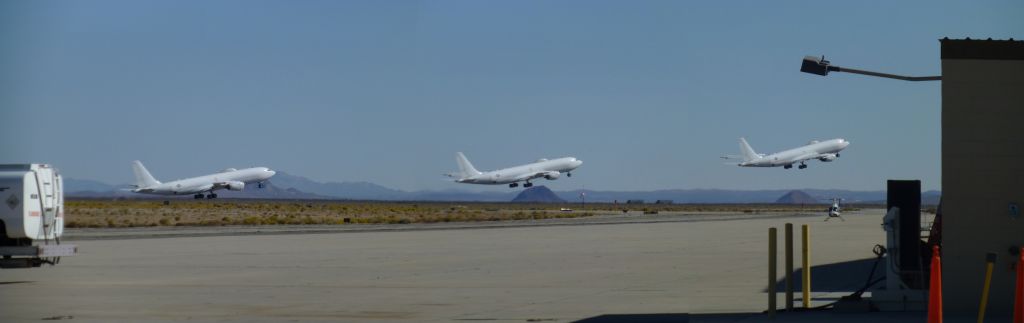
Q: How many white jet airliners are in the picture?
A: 3